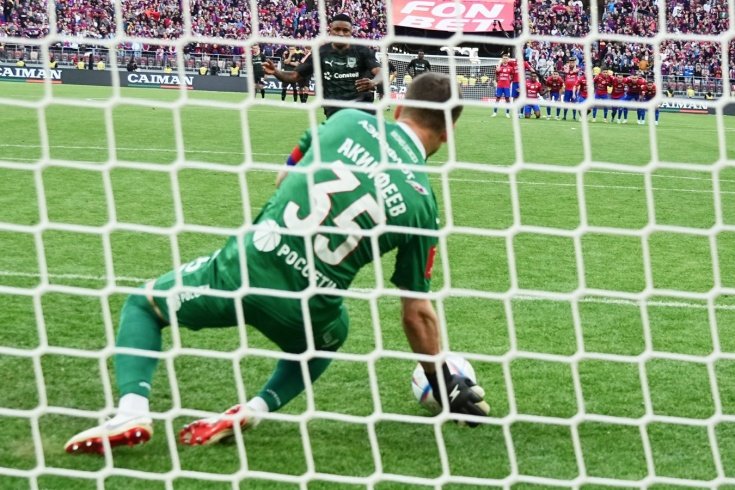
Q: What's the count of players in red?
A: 10